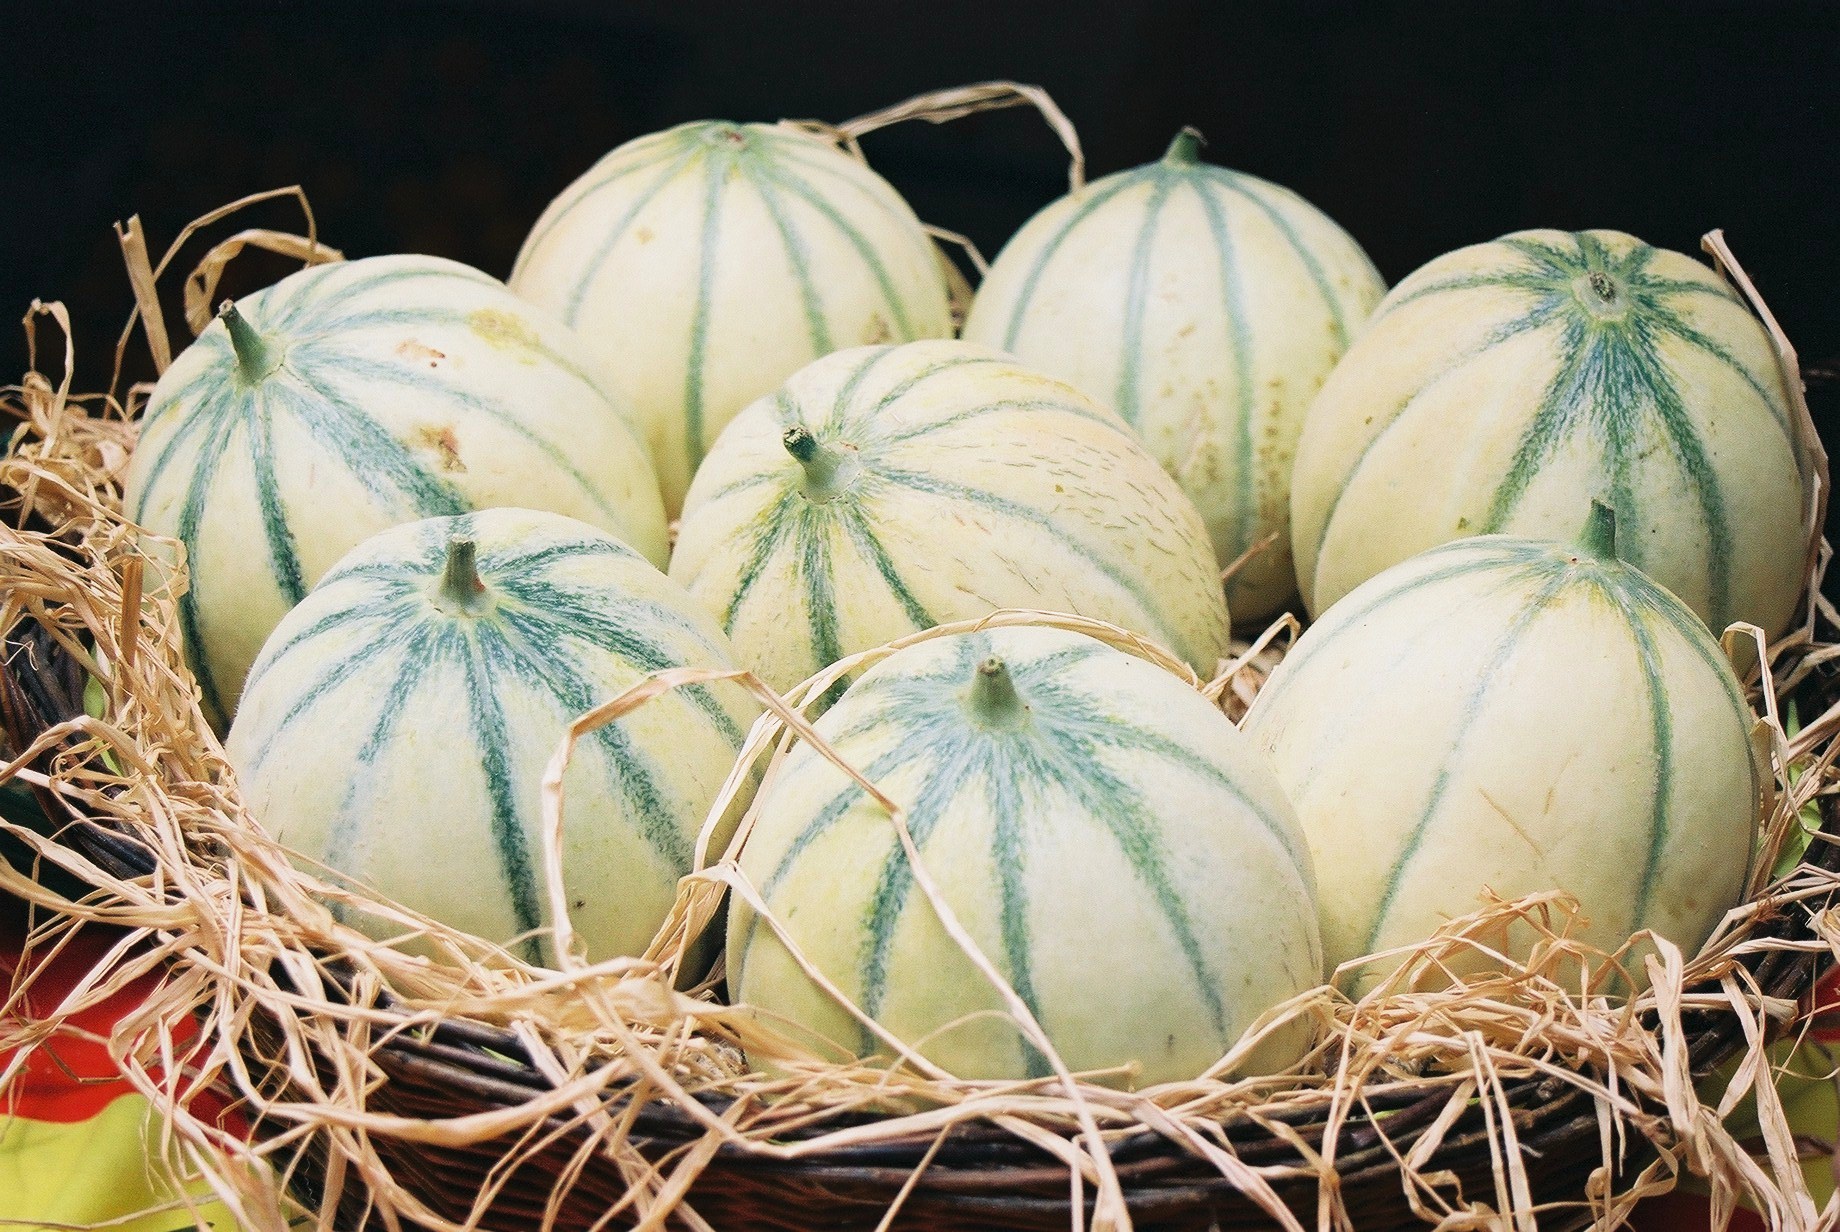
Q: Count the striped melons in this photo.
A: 8